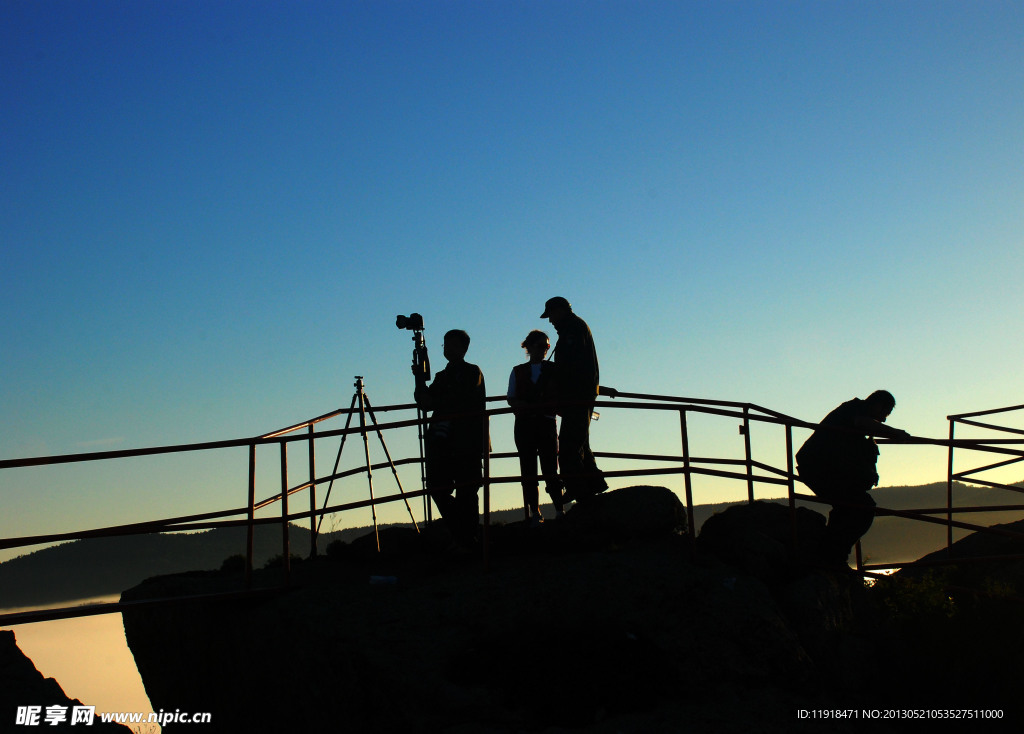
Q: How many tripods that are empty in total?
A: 1